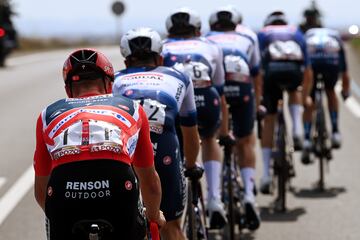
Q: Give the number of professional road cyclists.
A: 7